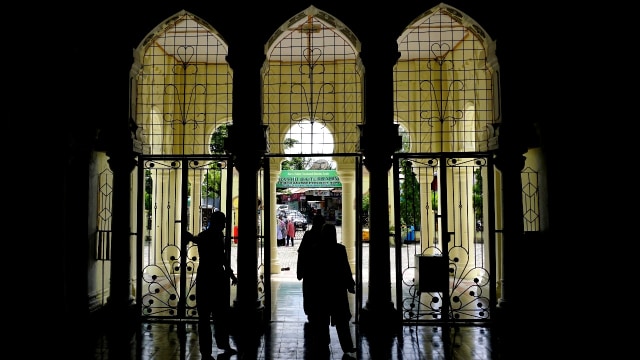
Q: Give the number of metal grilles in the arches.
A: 3